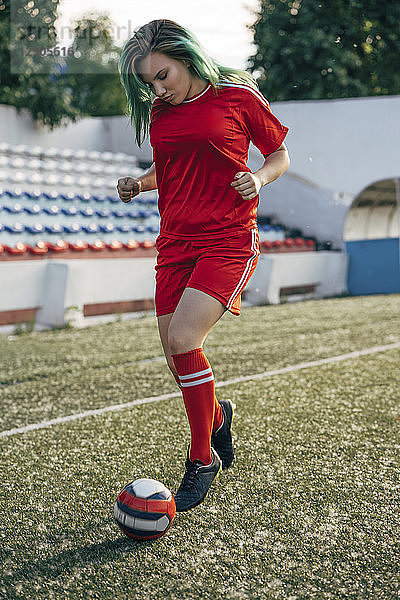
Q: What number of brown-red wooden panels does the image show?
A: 3